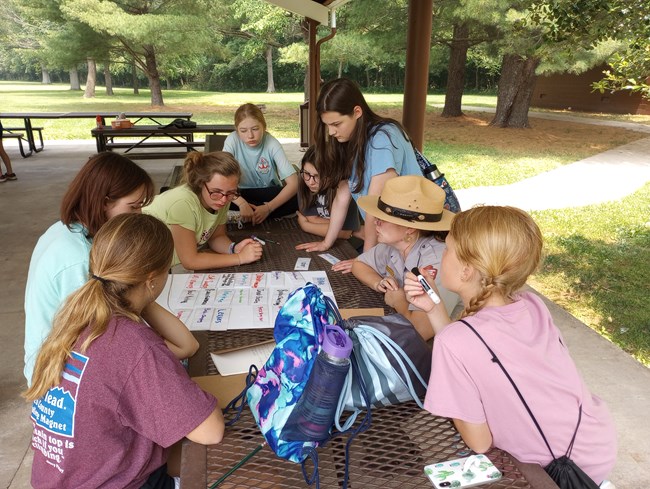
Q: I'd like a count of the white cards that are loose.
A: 2